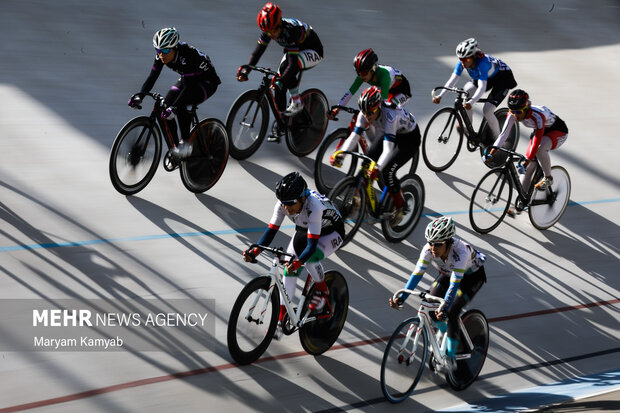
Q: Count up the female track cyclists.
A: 8